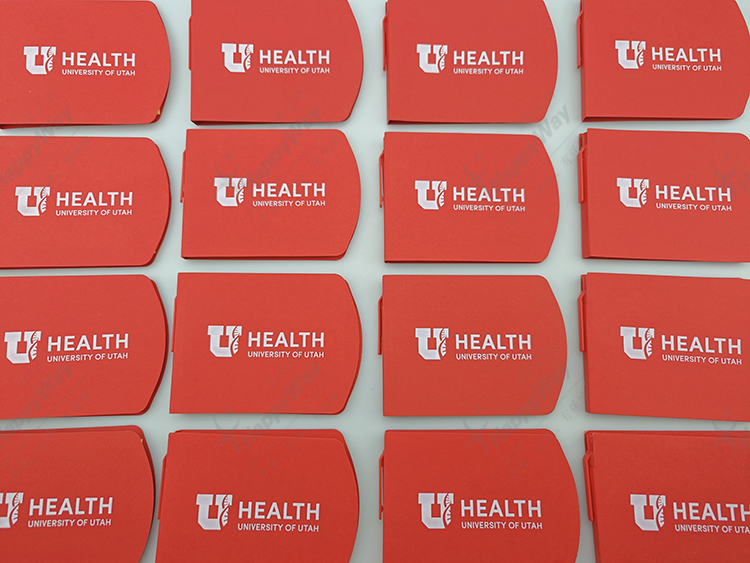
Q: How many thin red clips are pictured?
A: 12